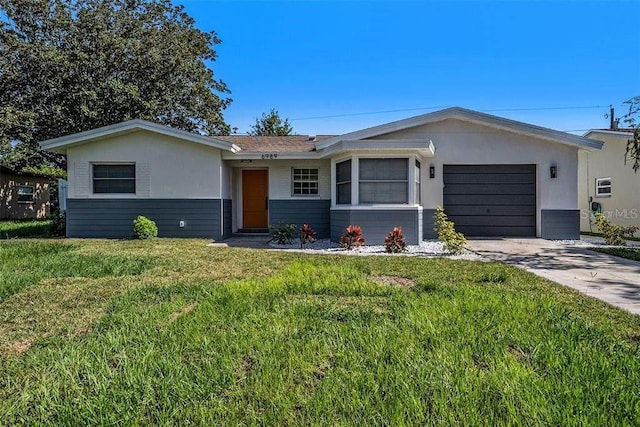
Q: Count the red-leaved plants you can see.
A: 3